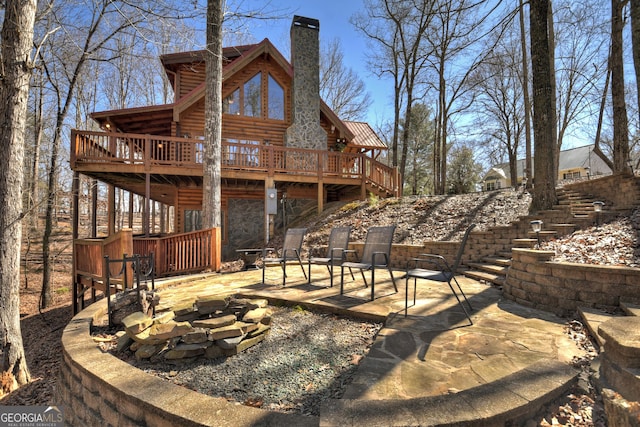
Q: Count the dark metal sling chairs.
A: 4